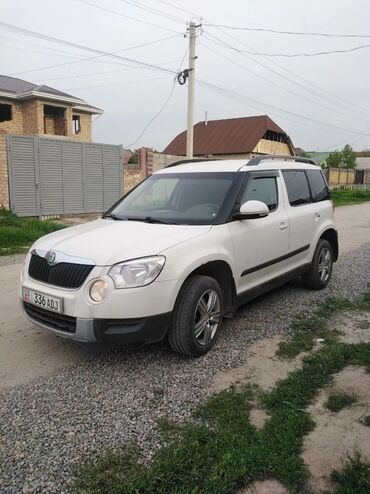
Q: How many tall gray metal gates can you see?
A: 1